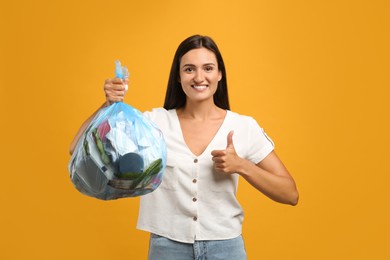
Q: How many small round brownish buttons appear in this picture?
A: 4